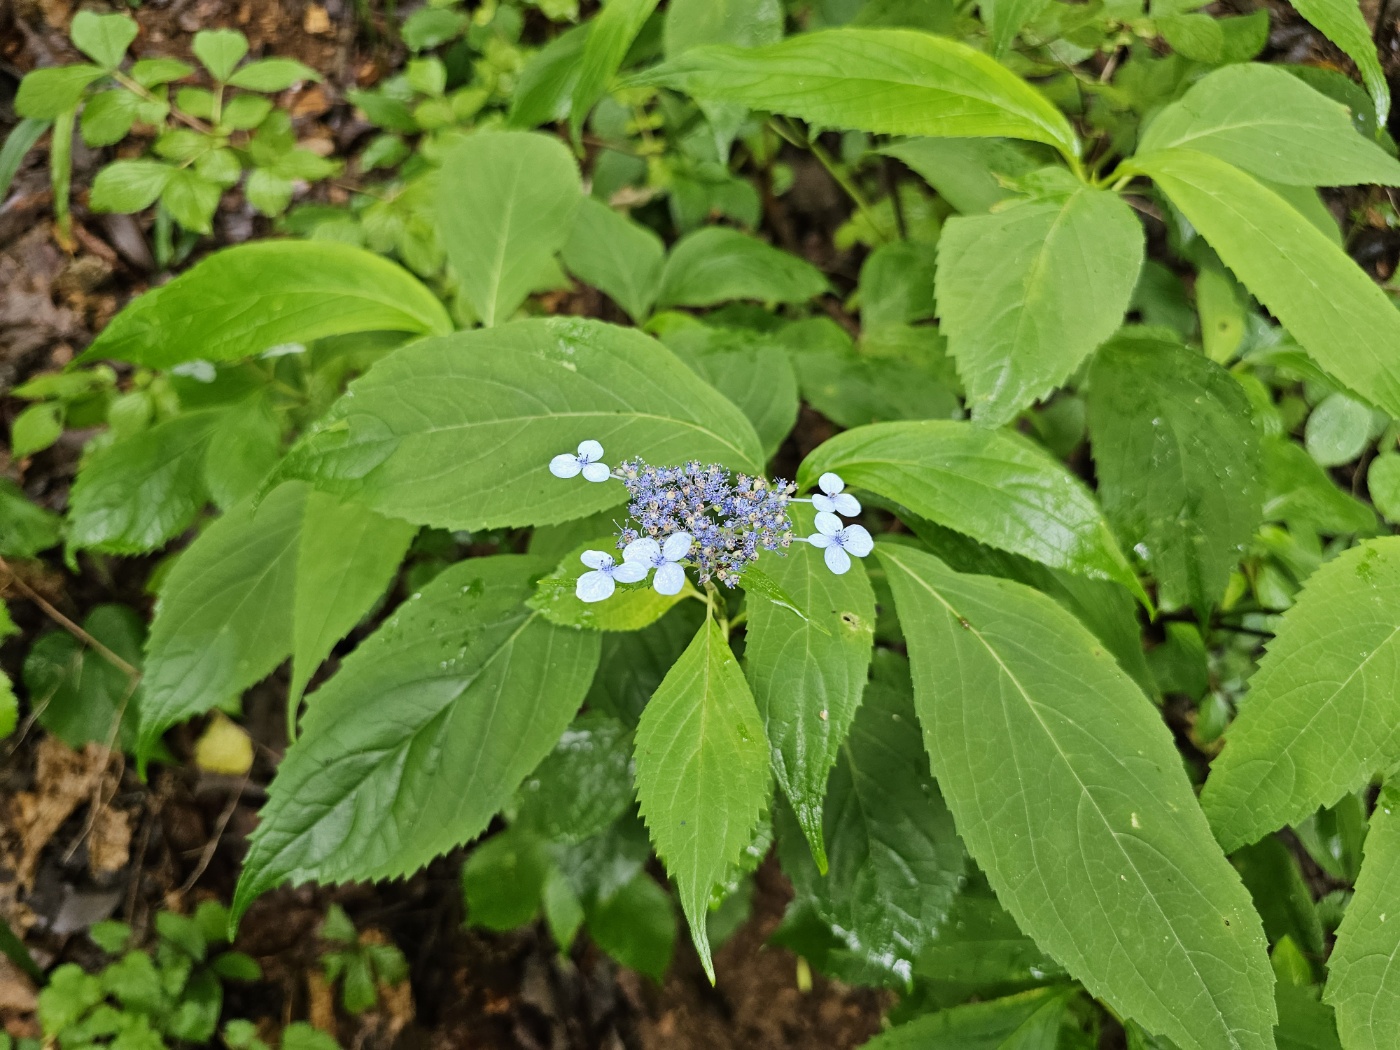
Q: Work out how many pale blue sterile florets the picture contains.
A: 5